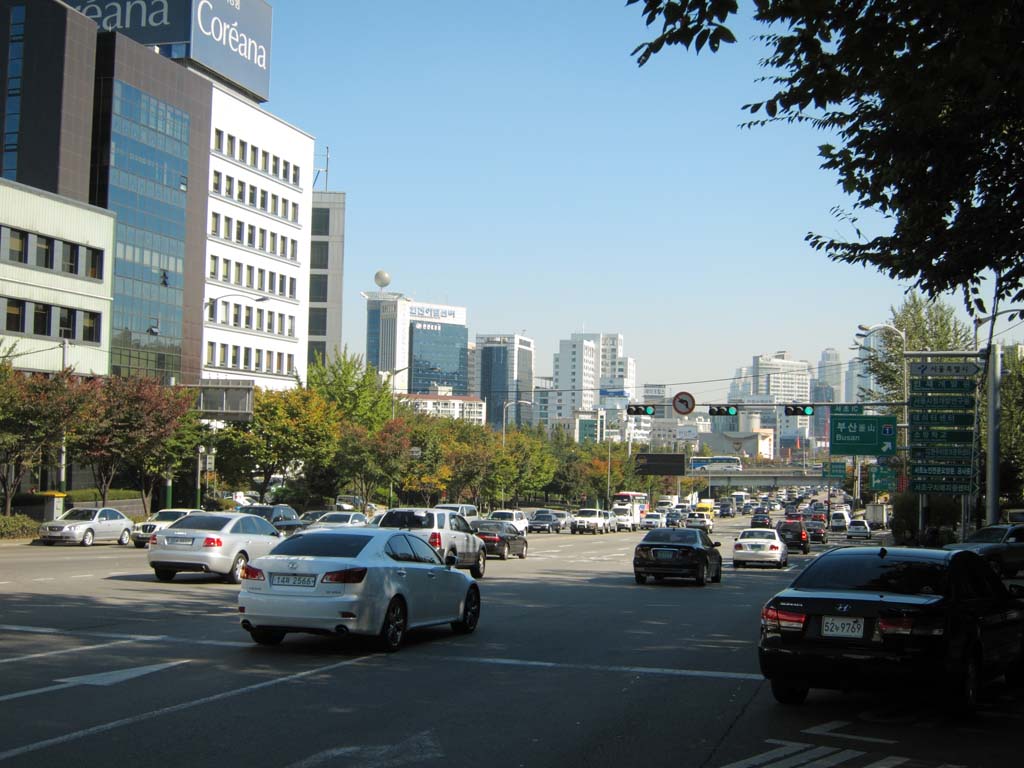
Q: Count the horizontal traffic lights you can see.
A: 3